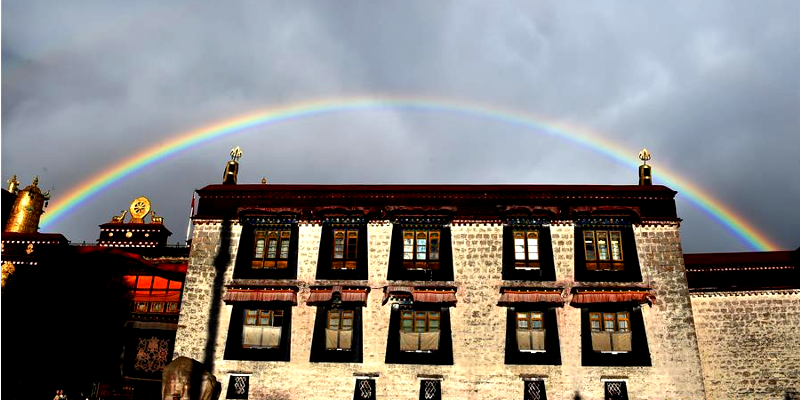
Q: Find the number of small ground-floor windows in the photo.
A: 5